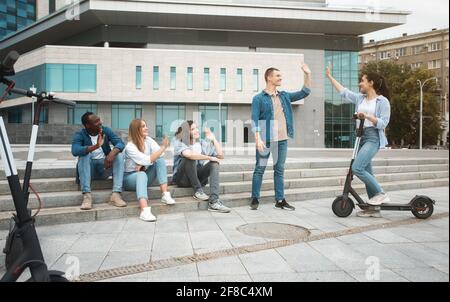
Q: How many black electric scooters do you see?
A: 3